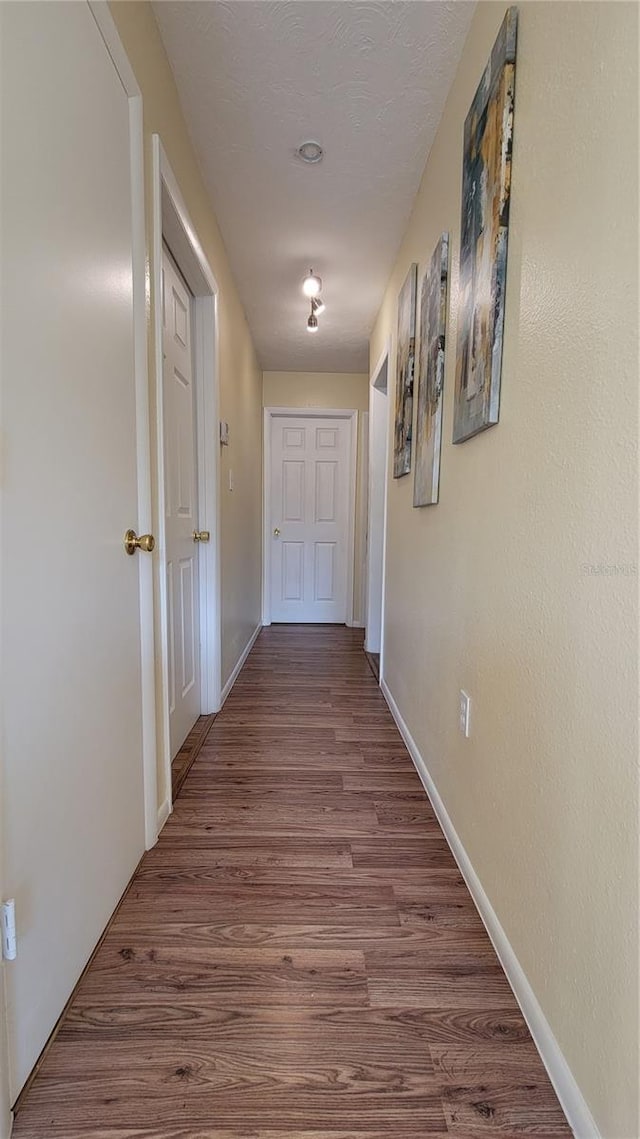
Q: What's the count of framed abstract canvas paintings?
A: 3